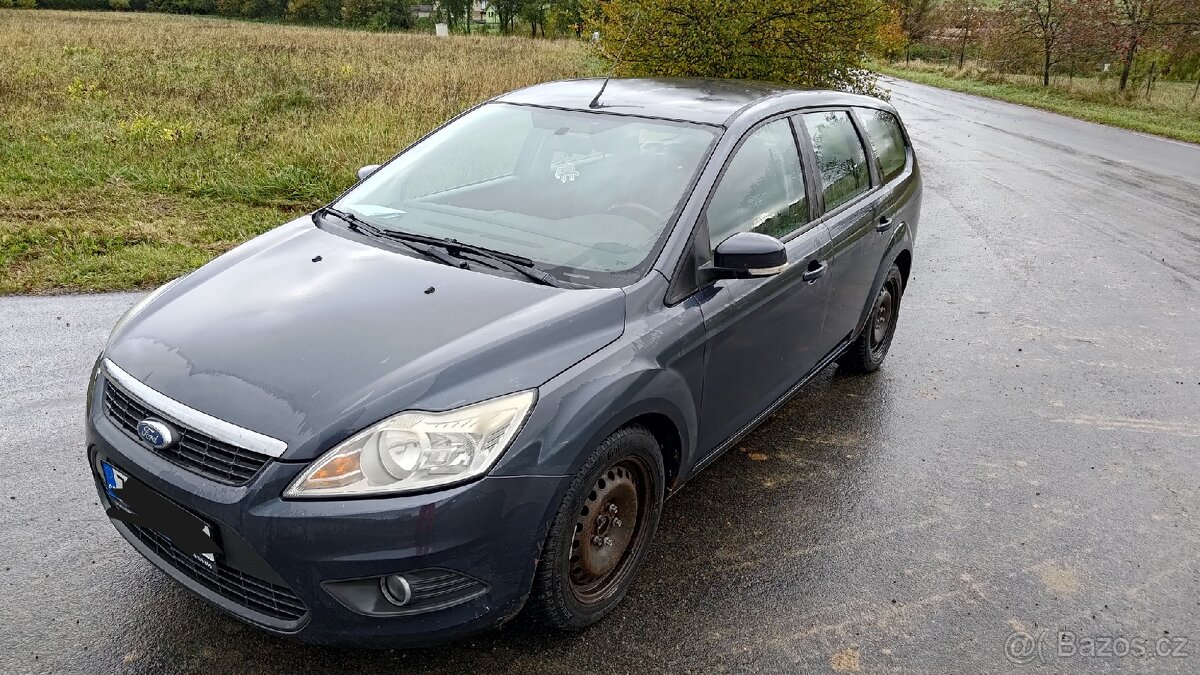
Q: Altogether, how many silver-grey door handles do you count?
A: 2